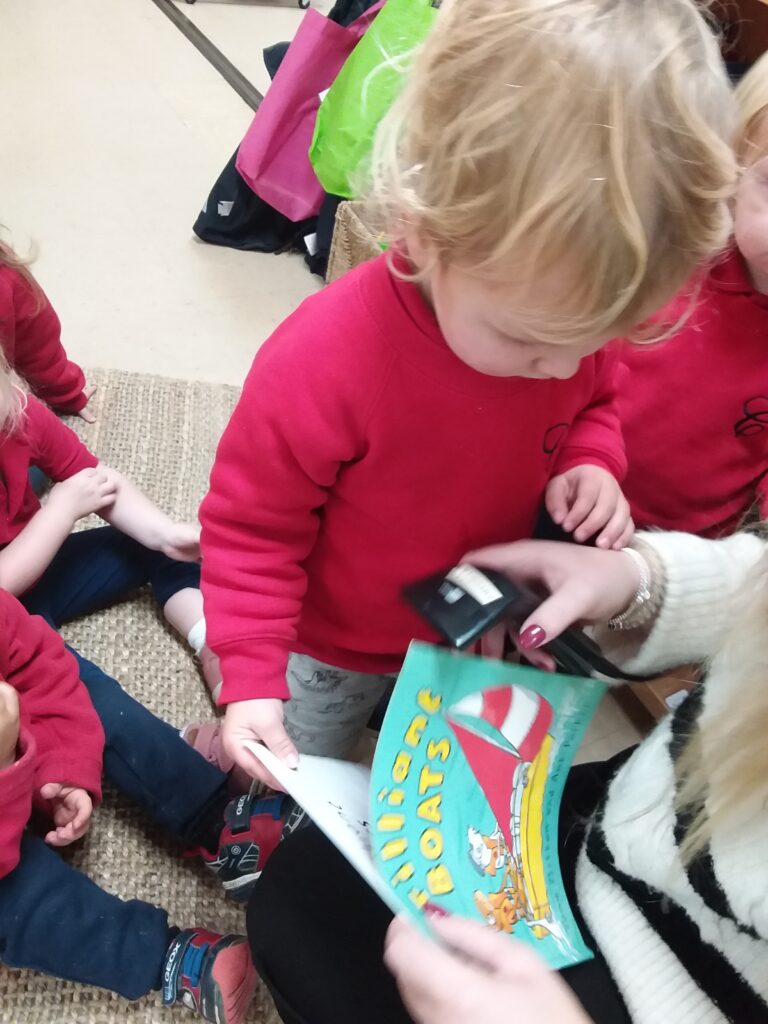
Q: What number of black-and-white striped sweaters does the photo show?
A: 1